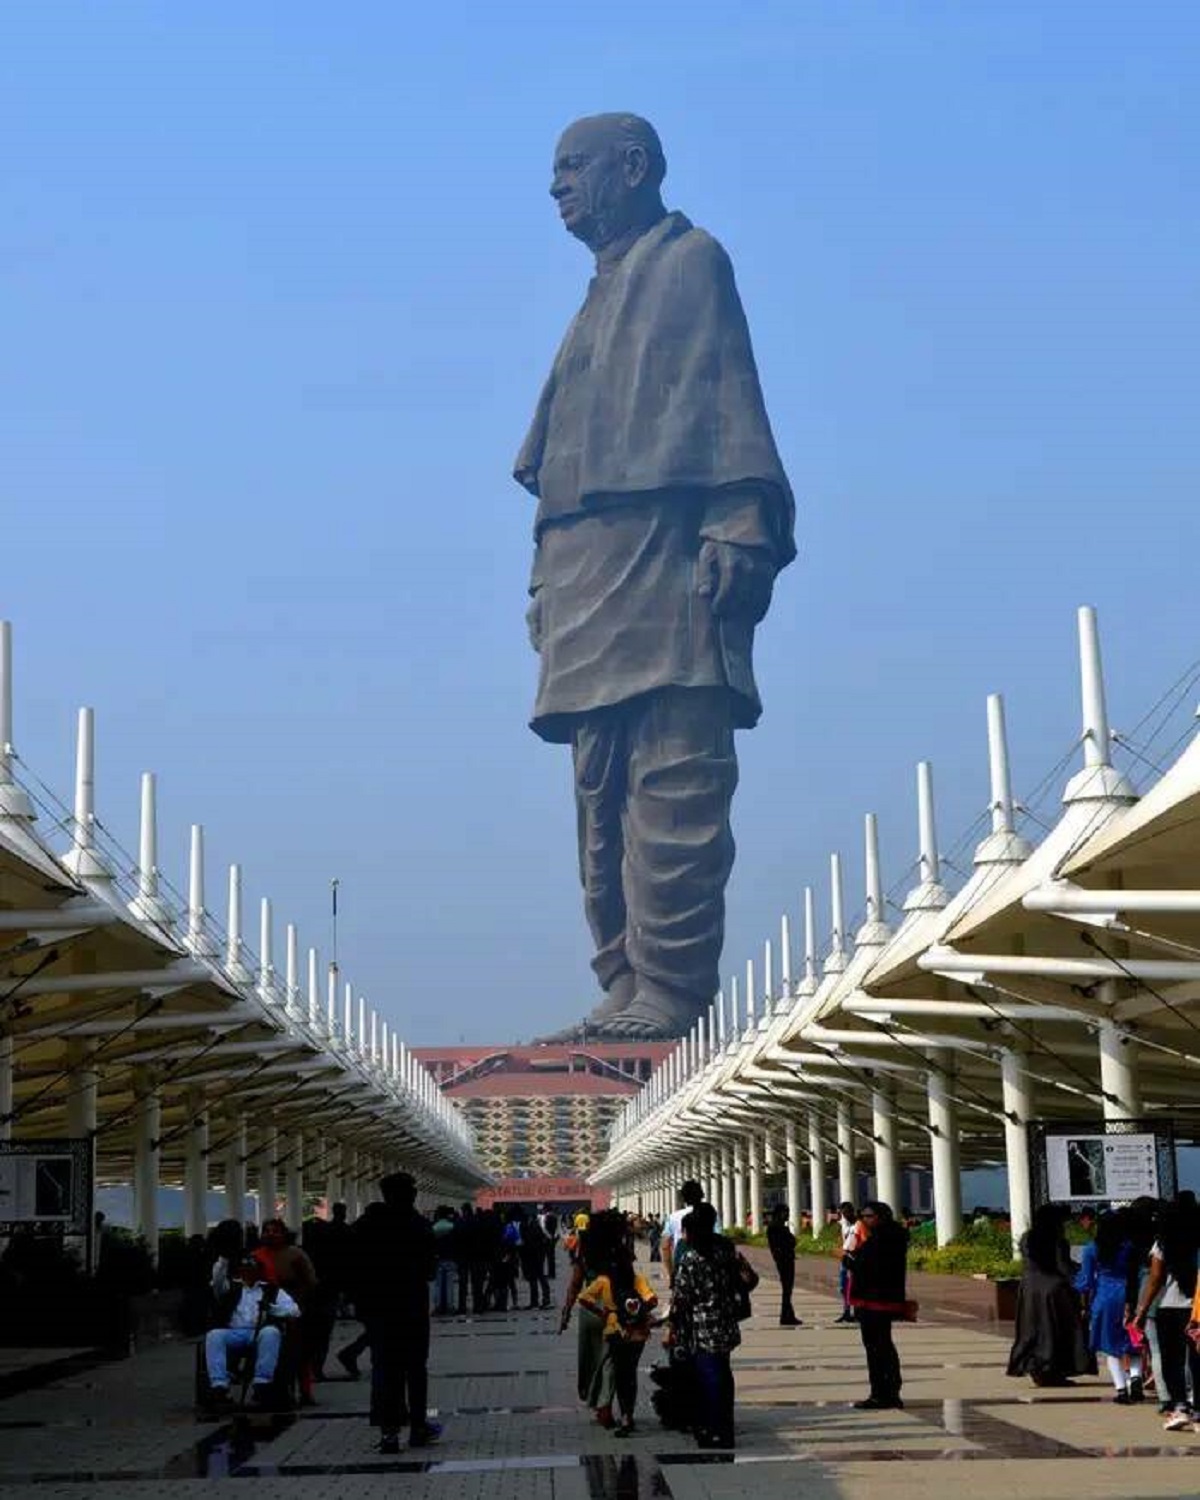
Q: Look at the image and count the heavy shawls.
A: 1